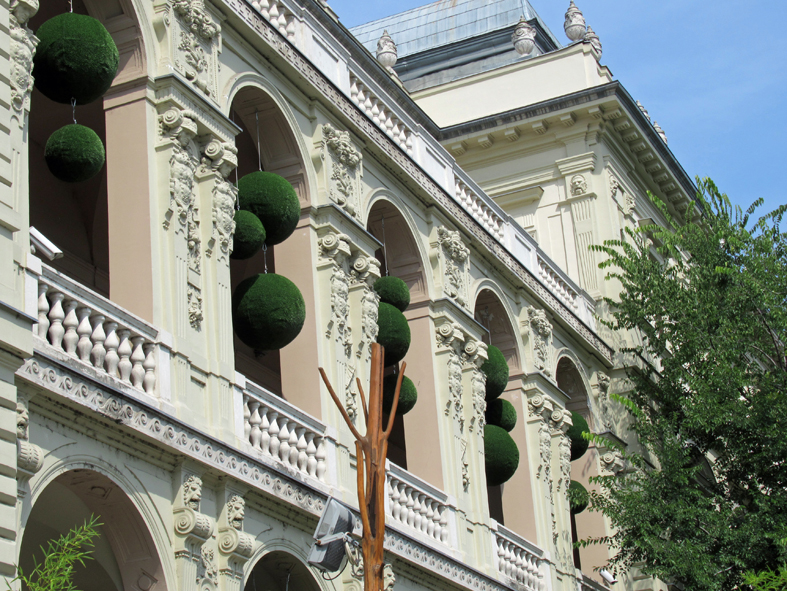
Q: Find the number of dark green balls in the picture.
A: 13